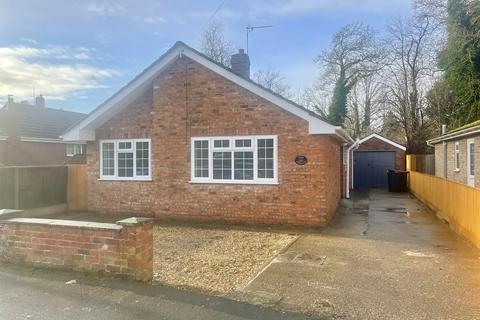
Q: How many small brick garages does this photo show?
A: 1